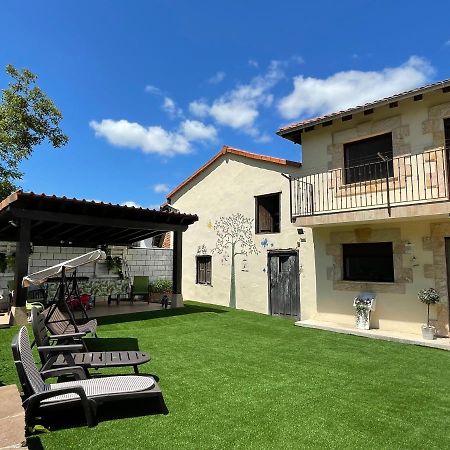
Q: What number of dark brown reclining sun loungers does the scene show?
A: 2